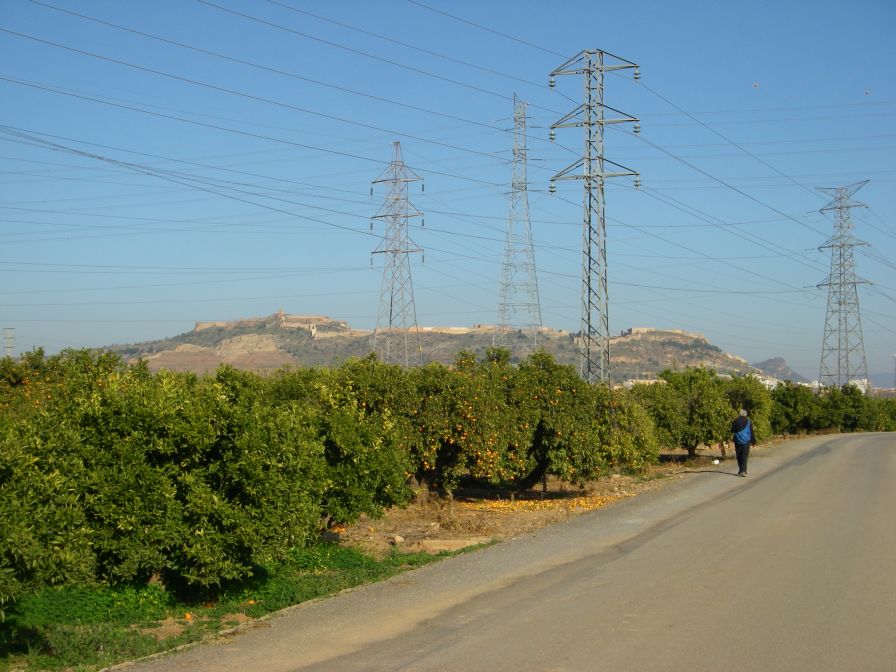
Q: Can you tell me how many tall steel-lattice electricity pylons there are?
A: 4